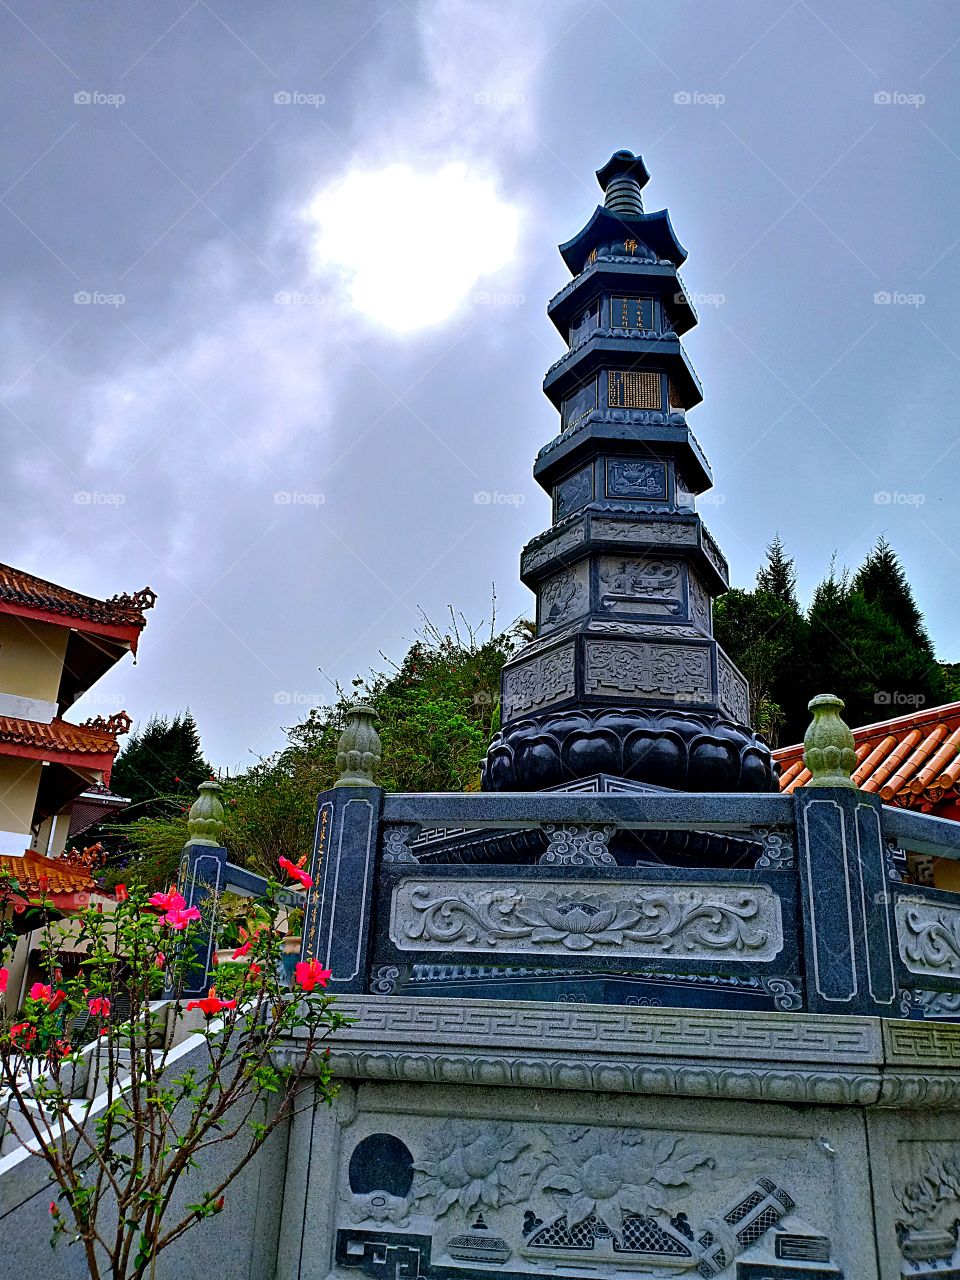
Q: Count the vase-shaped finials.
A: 3